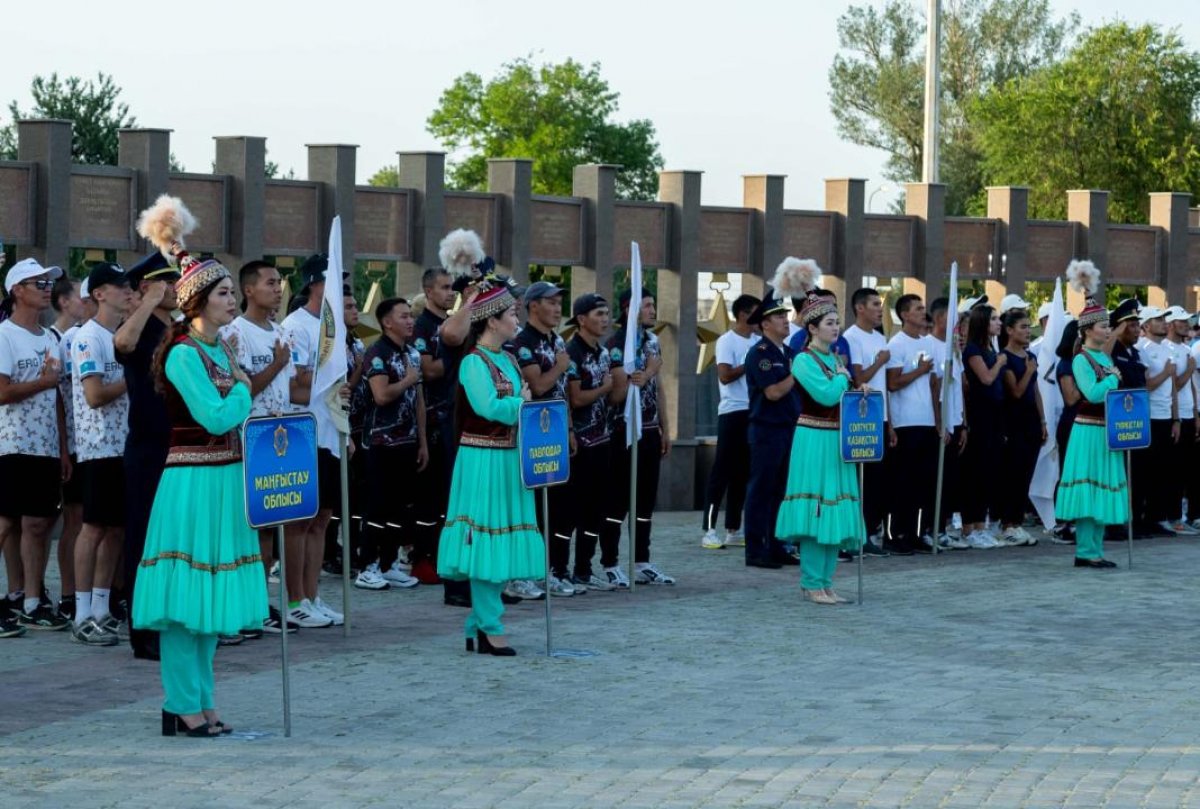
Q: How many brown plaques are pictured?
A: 15